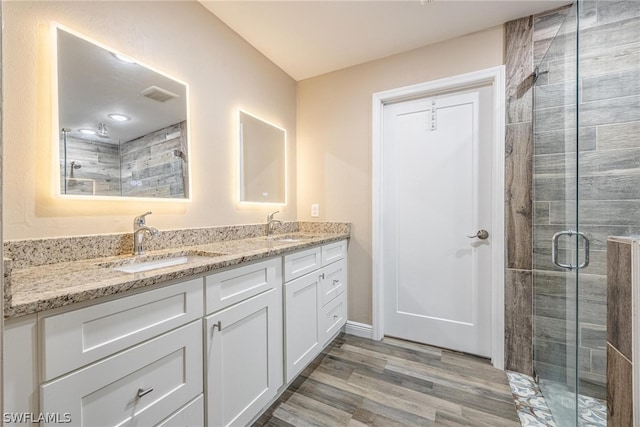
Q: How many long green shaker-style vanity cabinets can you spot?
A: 0